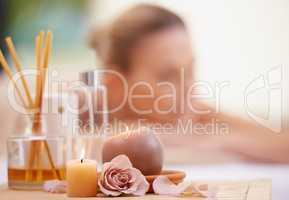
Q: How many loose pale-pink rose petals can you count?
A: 3